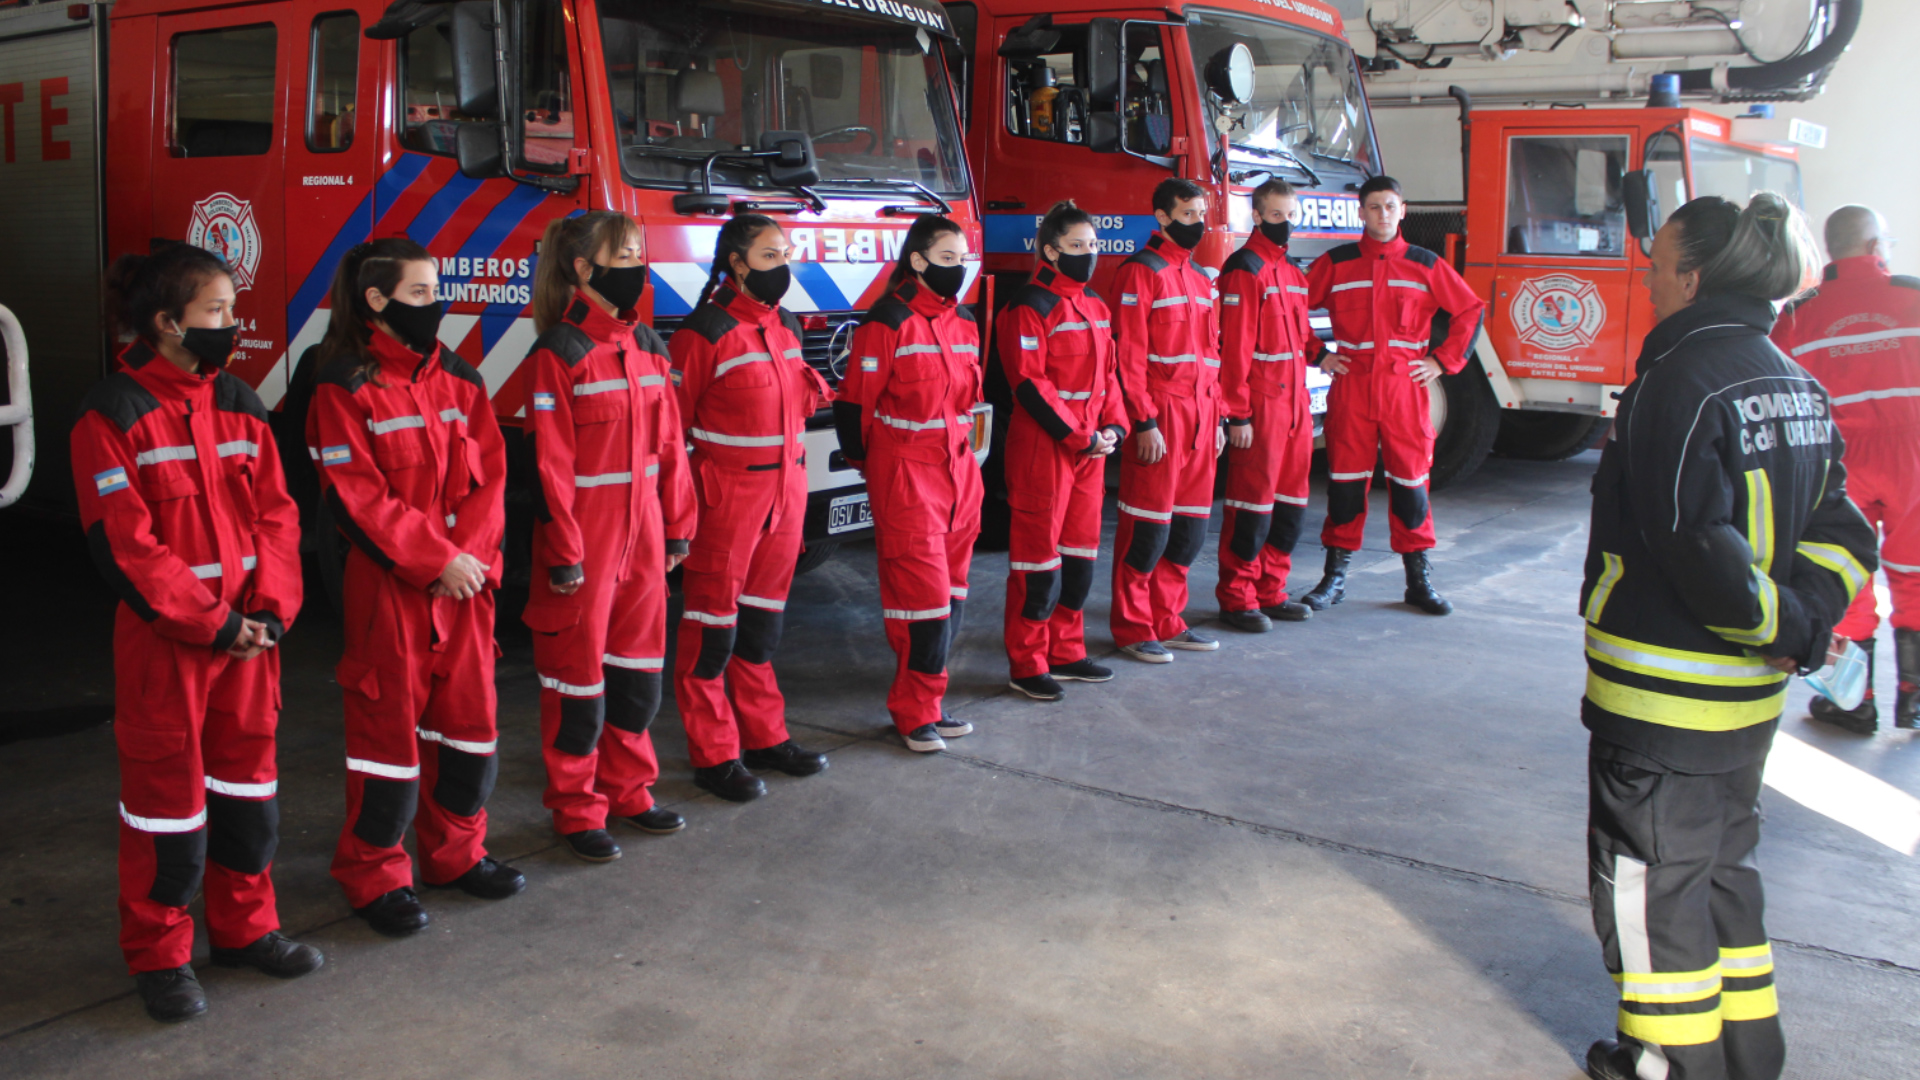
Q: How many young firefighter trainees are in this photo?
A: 9